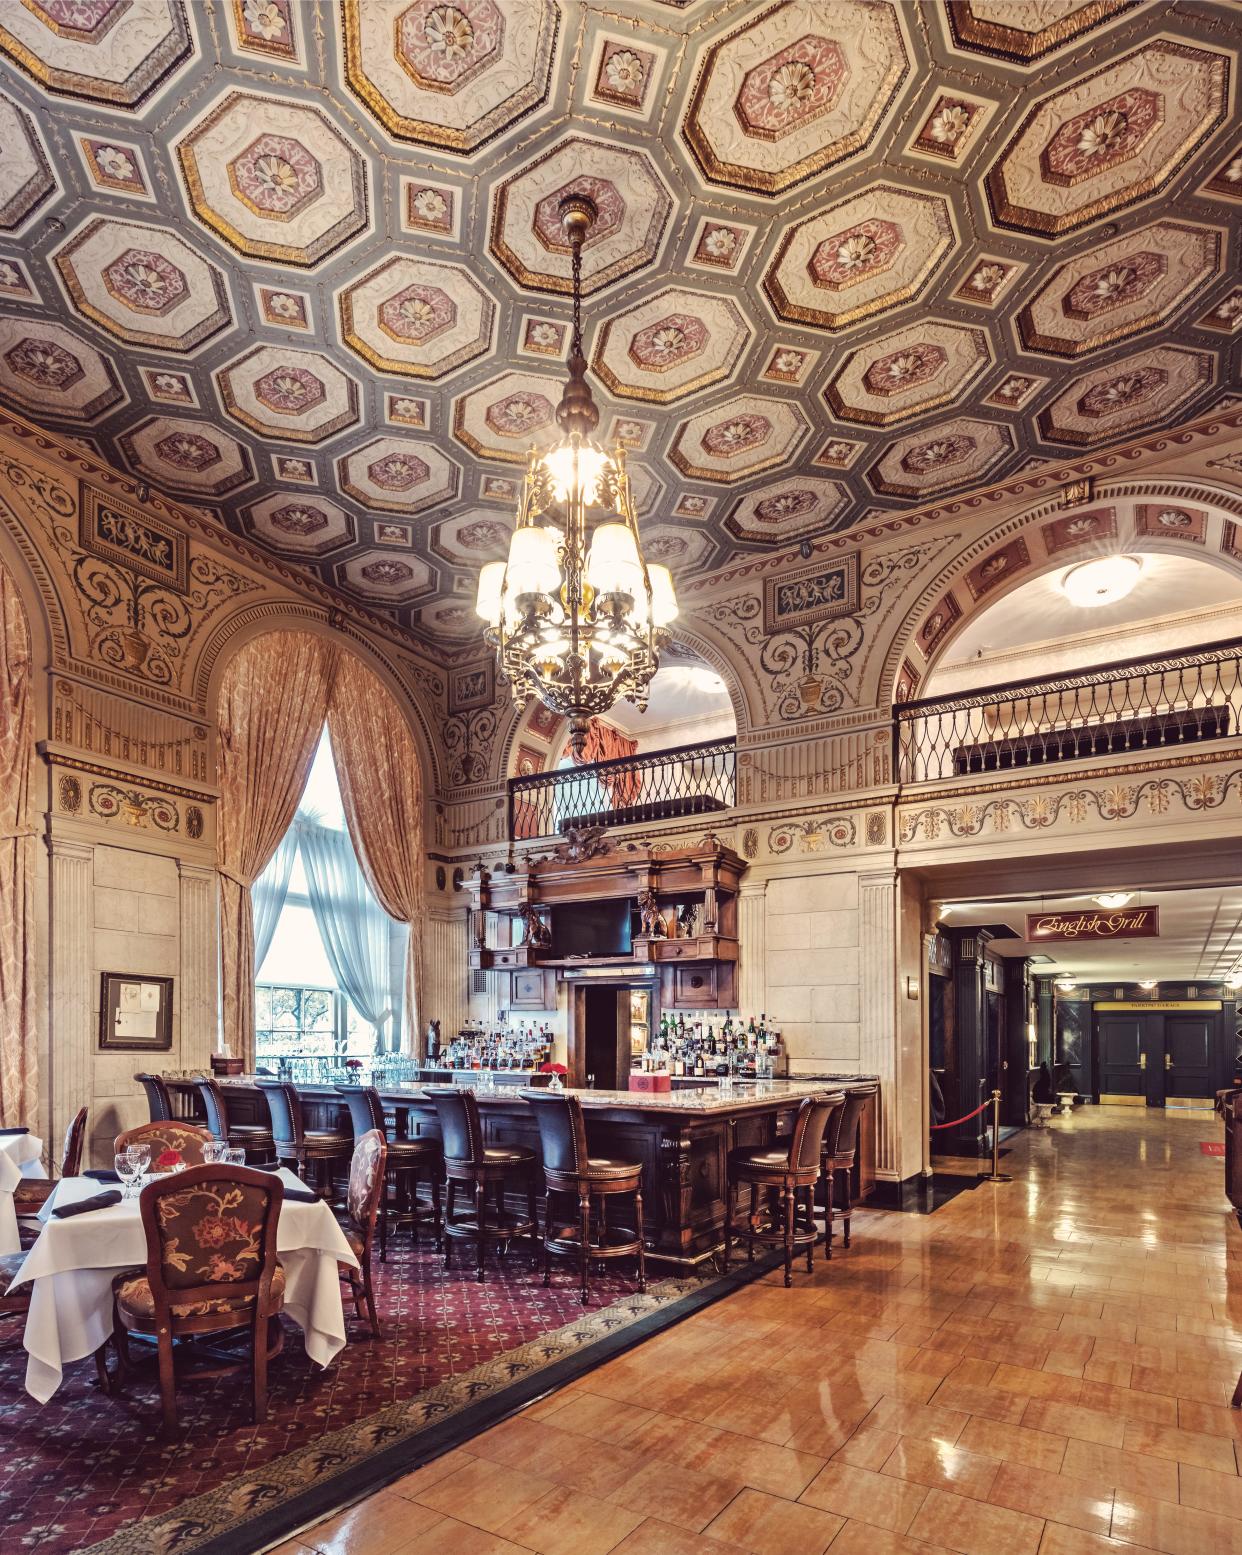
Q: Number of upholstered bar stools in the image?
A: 8